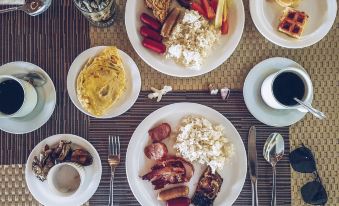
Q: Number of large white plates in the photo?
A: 2